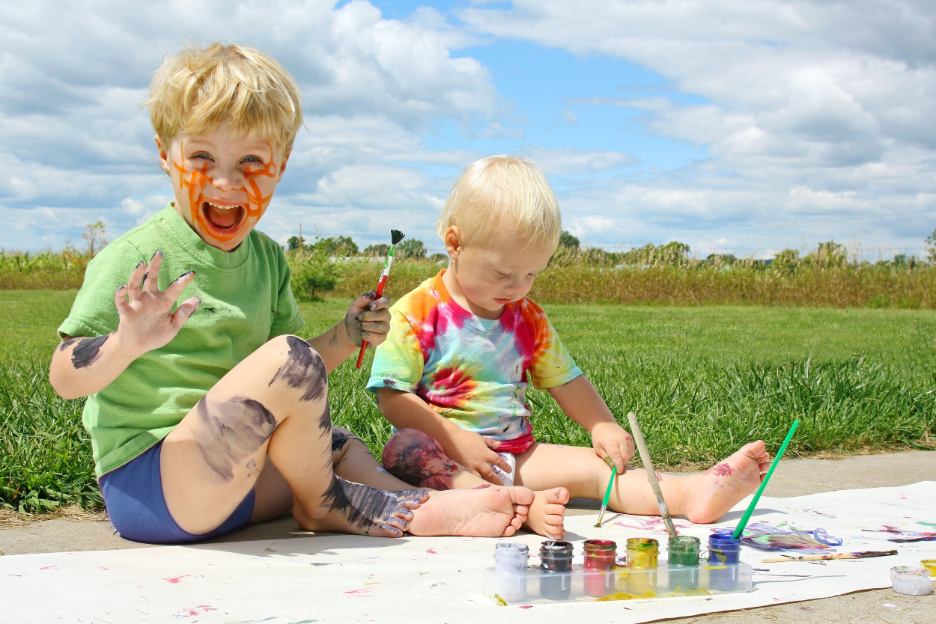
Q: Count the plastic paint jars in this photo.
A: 6